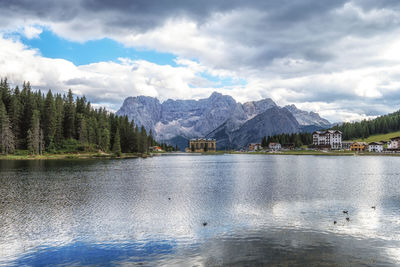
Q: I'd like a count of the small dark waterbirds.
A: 6